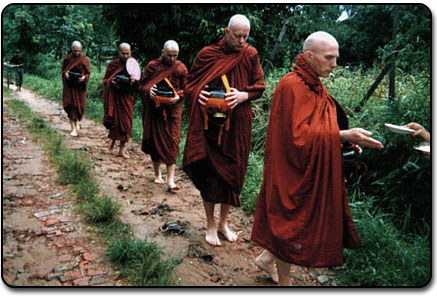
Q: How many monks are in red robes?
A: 5